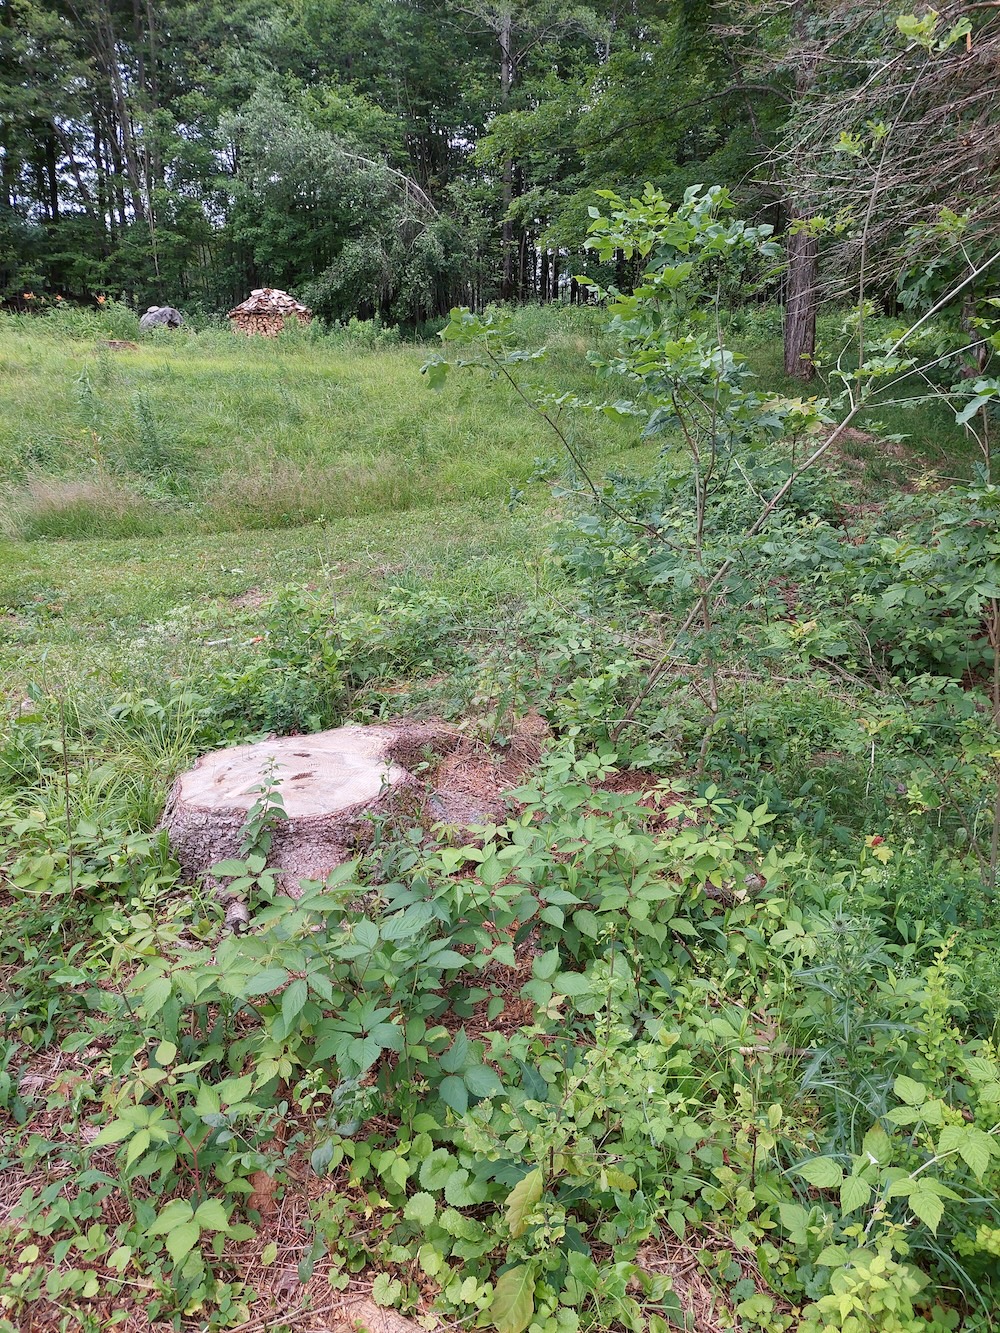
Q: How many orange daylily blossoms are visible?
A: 3